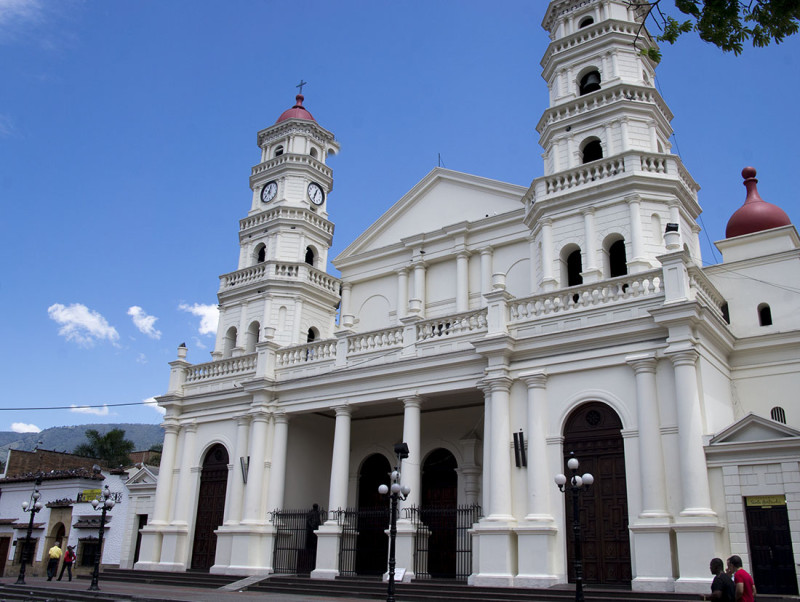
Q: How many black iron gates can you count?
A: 3